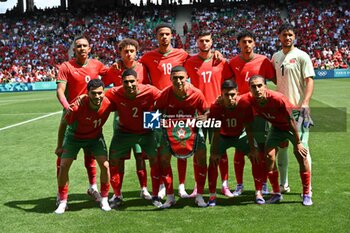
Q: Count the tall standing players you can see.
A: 6